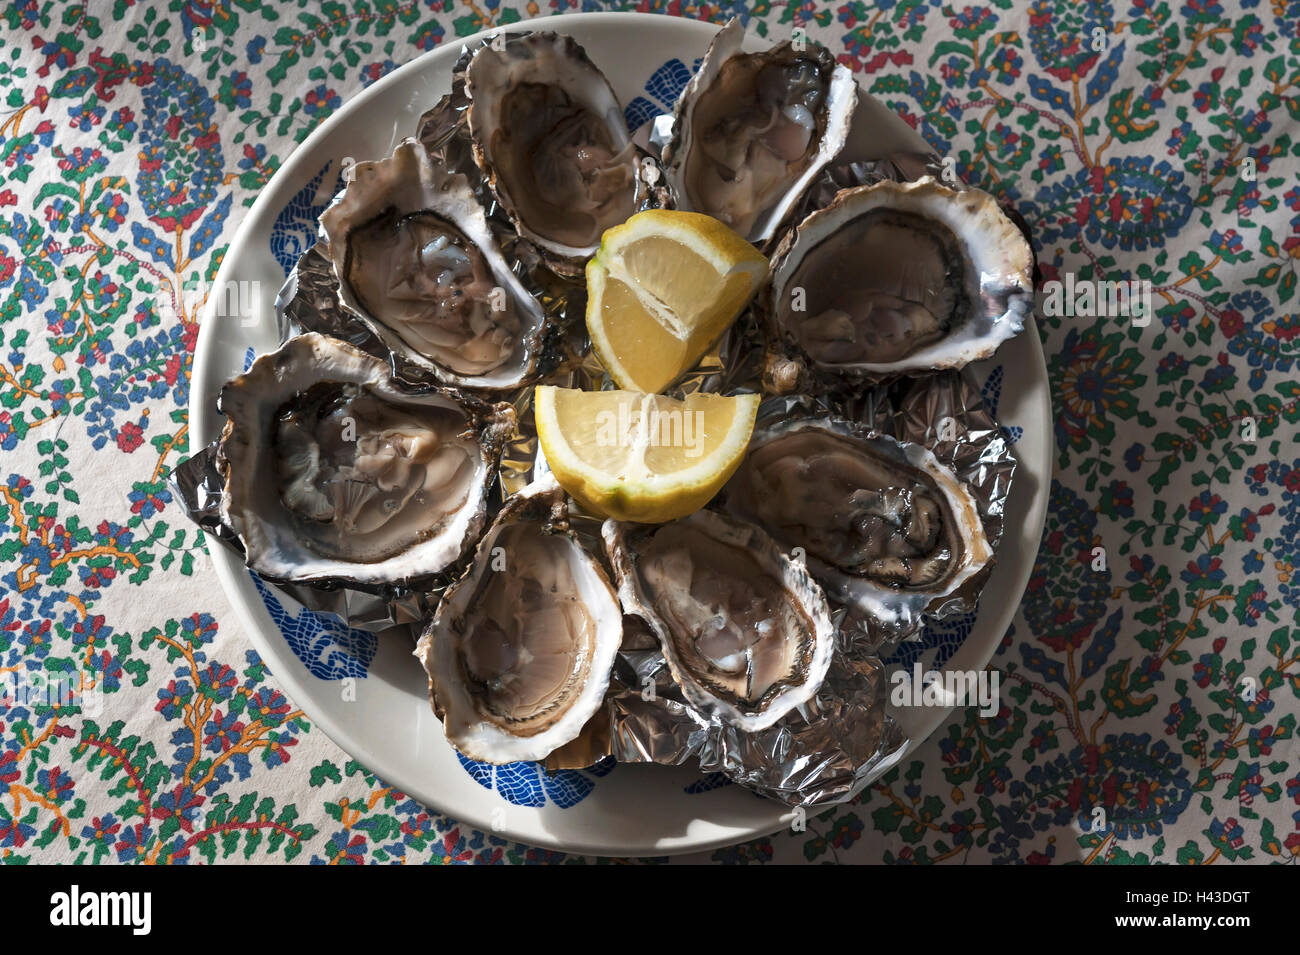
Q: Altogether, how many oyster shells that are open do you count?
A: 8